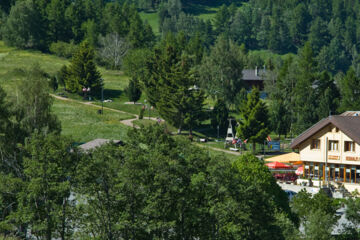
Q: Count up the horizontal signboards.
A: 2